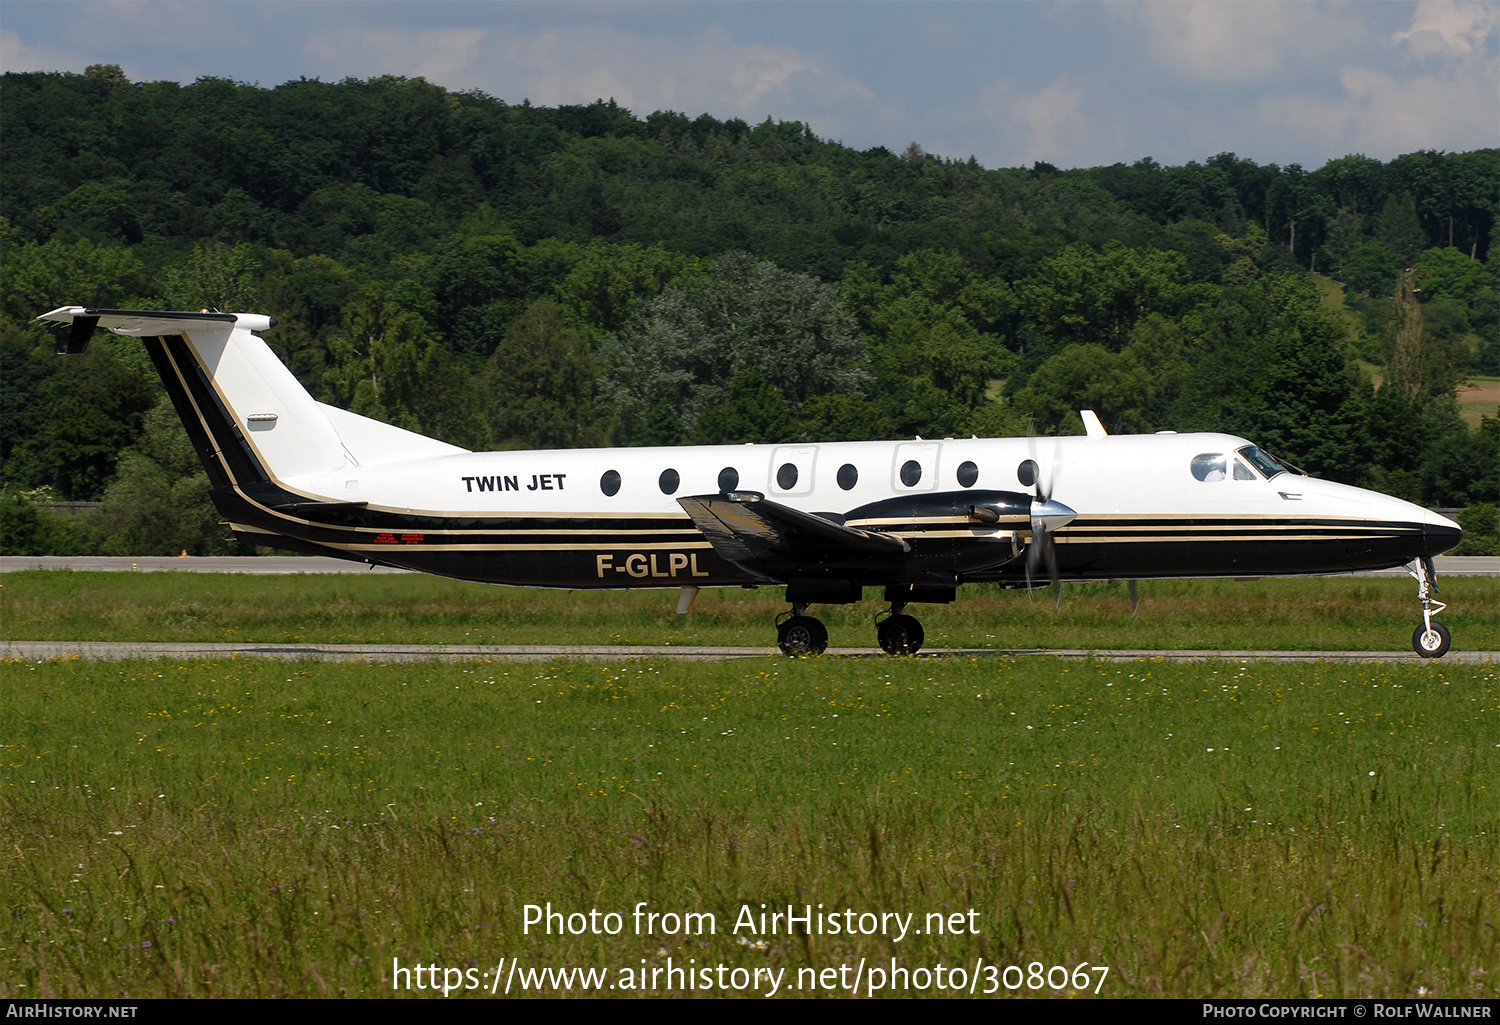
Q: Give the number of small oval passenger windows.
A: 8